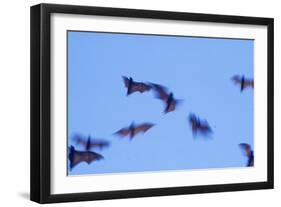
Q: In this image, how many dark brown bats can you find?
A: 8